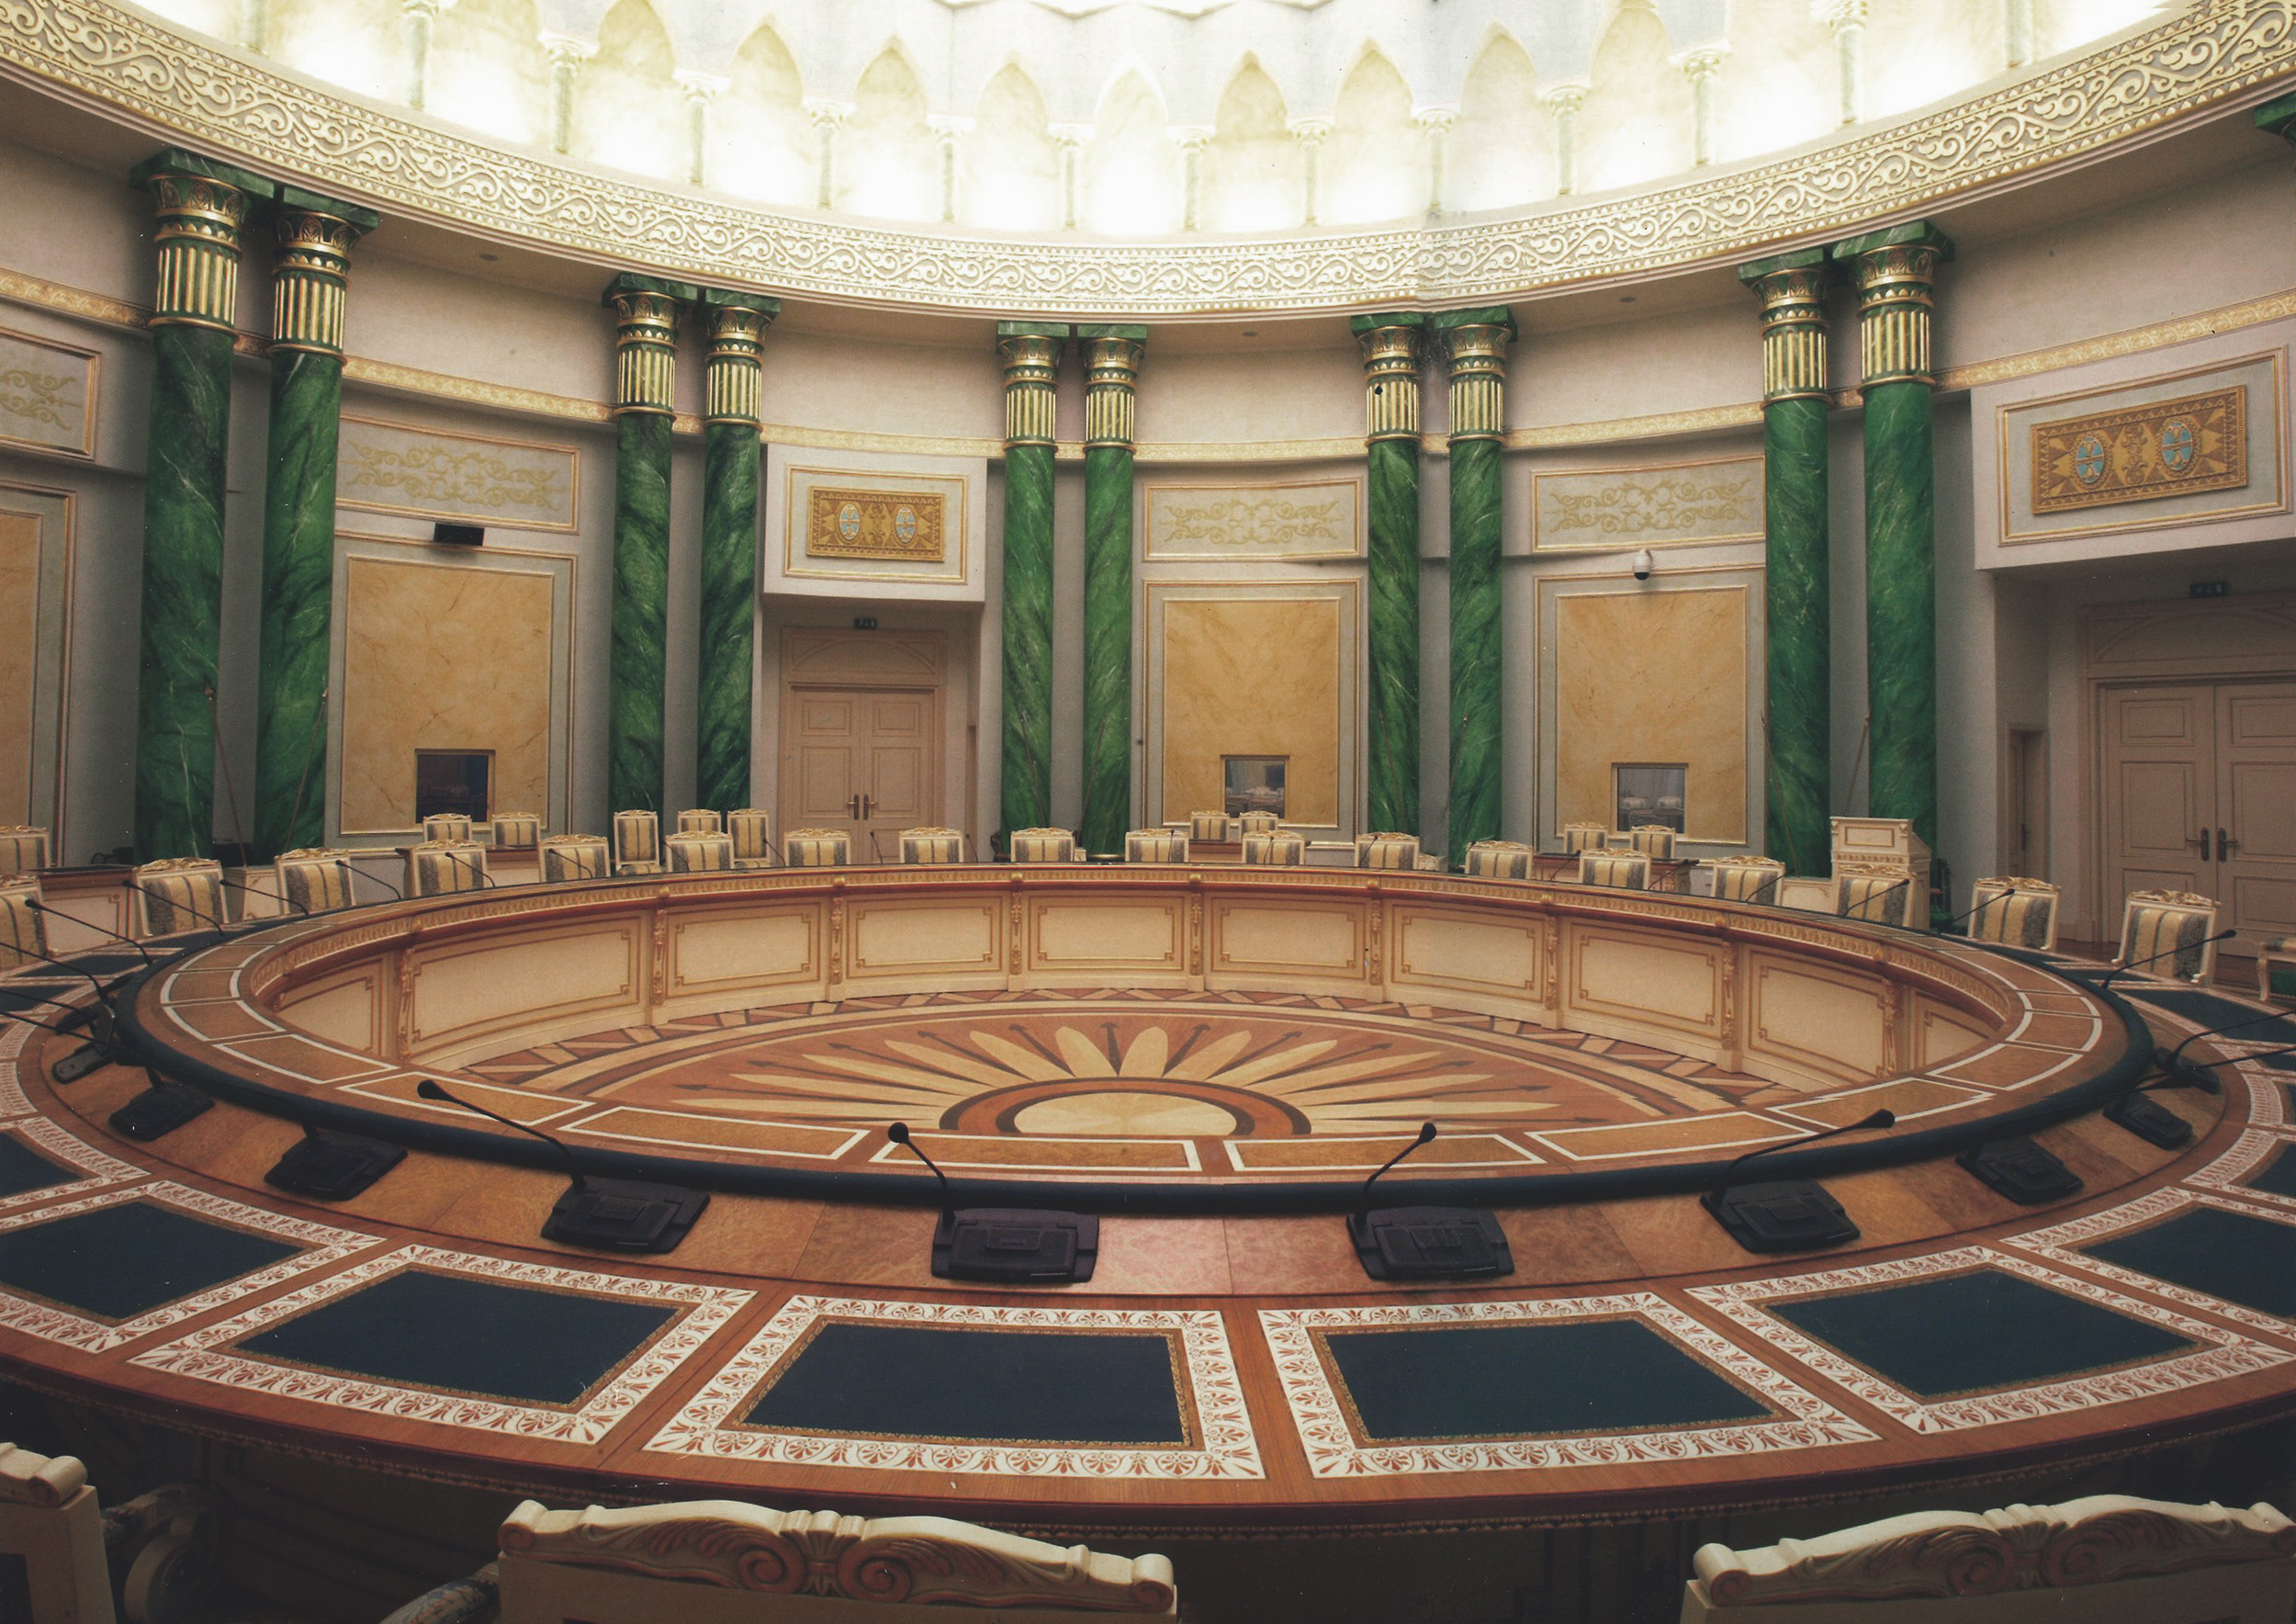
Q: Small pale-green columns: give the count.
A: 14